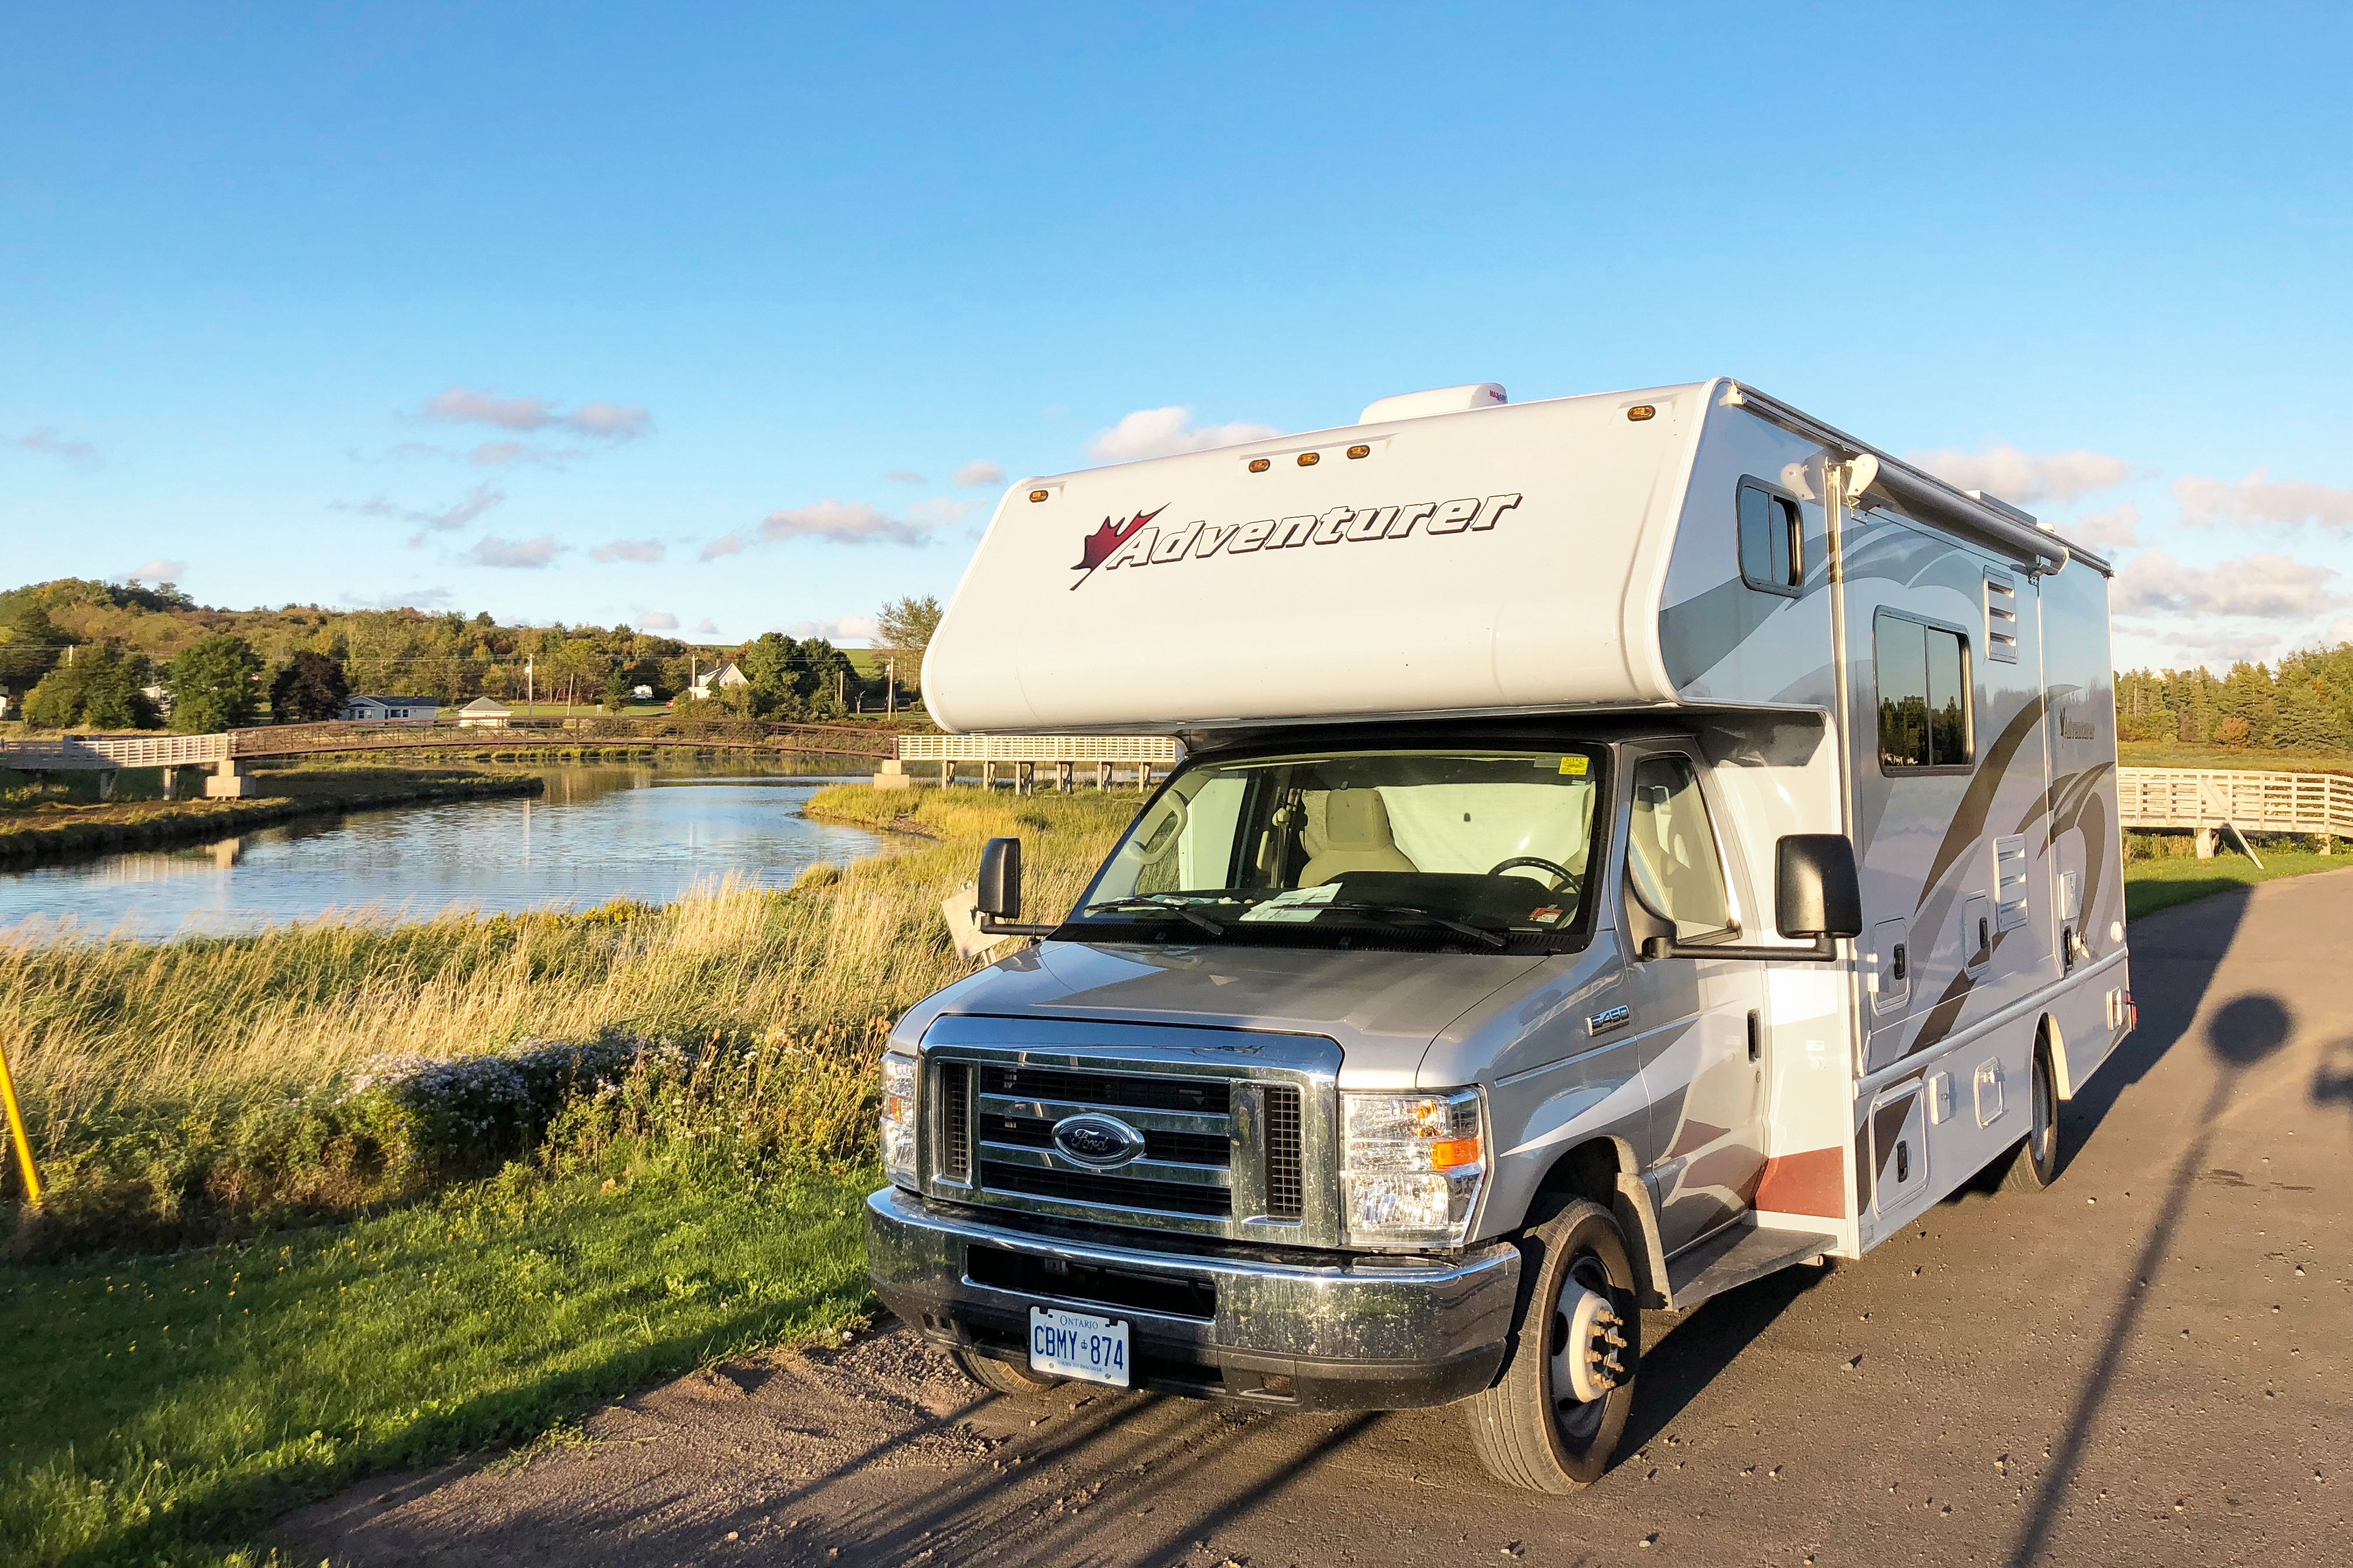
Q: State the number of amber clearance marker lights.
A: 5